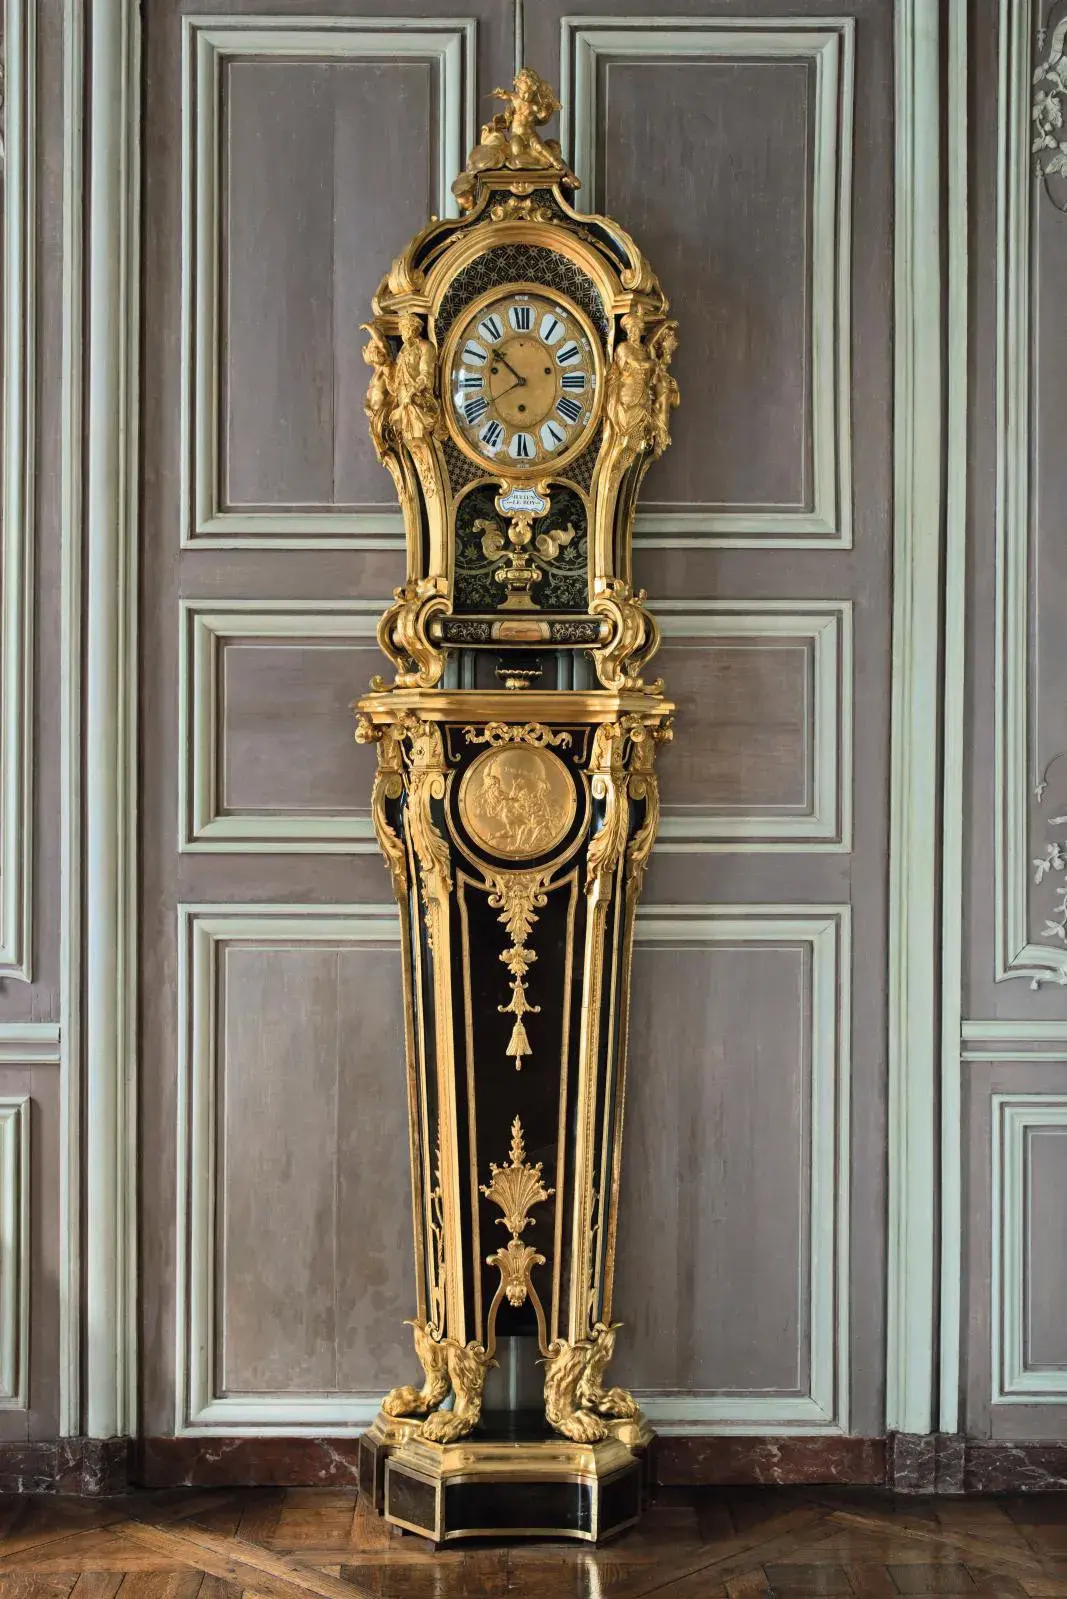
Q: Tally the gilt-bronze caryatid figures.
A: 4